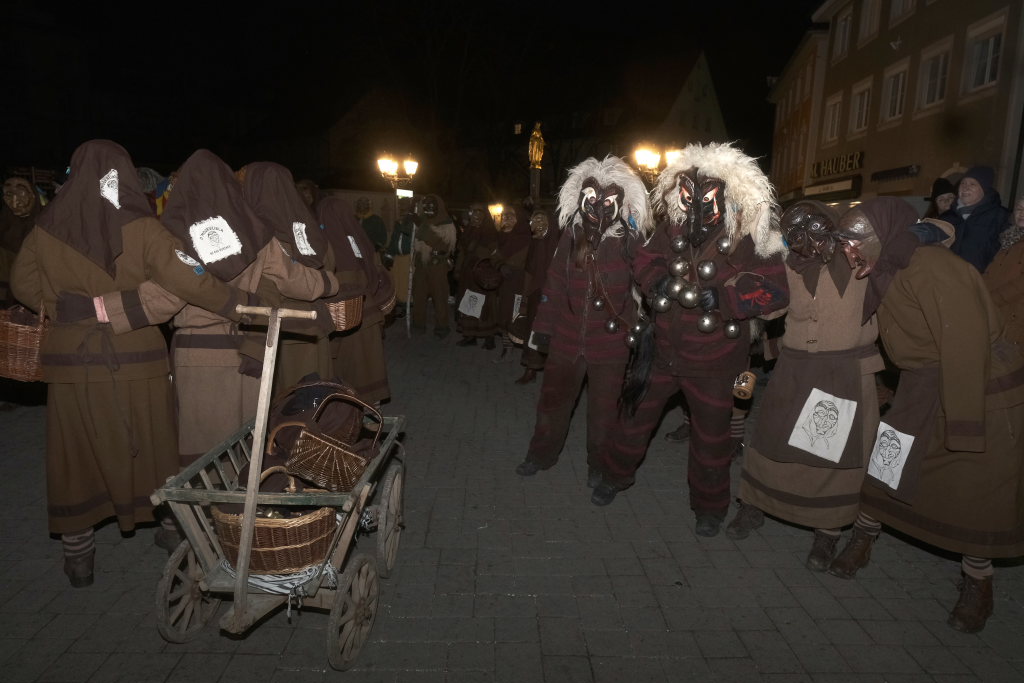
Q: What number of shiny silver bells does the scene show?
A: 13